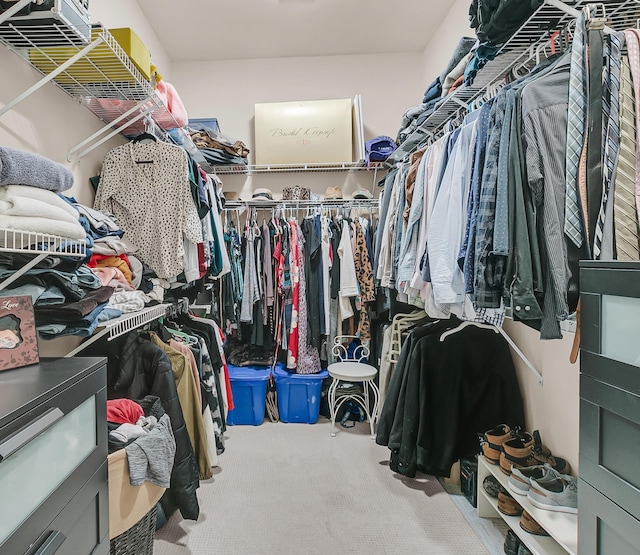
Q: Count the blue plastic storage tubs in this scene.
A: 2